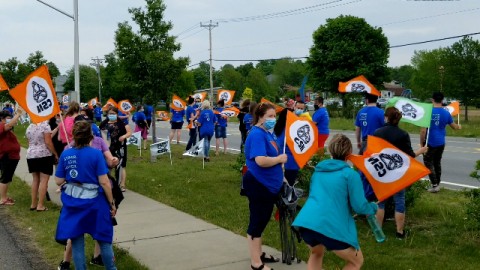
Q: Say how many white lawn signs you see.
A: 3